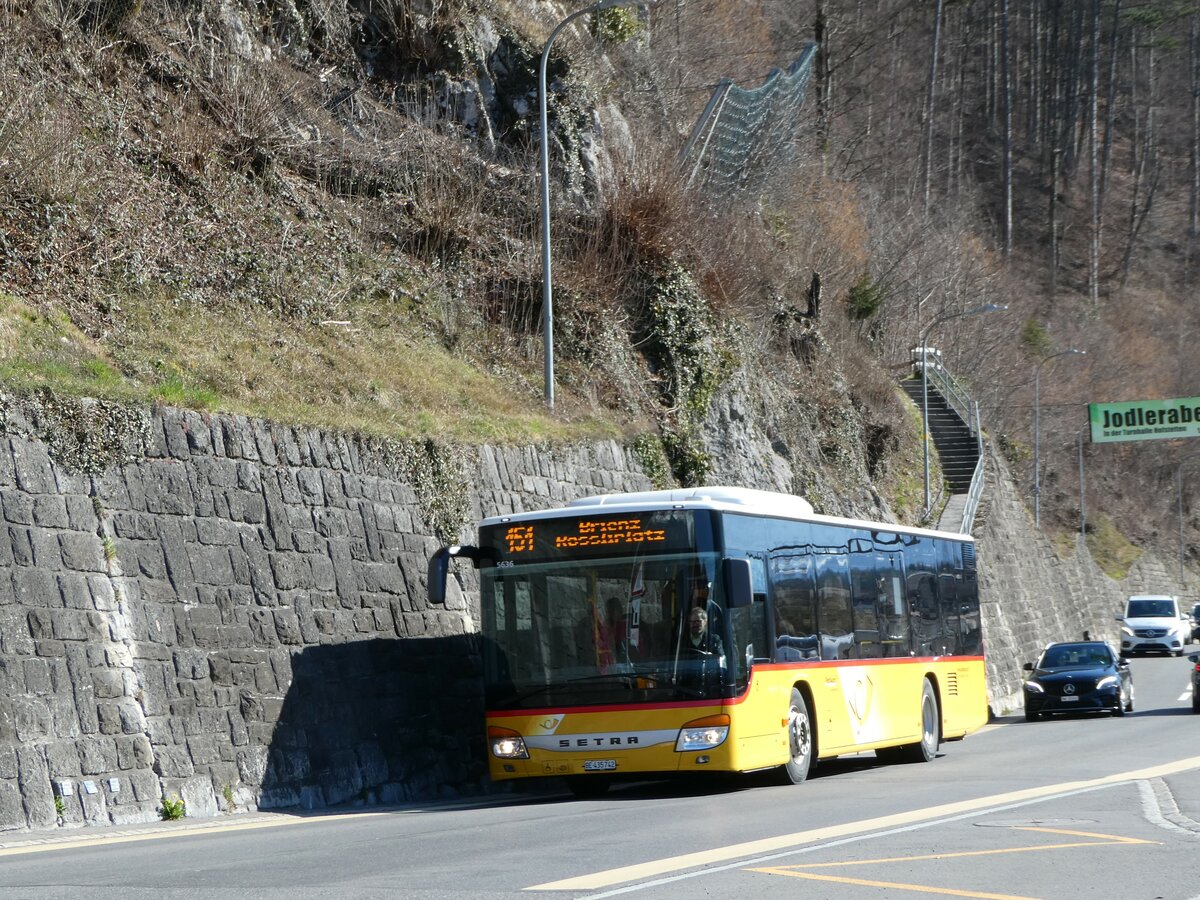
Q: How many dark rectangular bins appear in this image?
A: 0